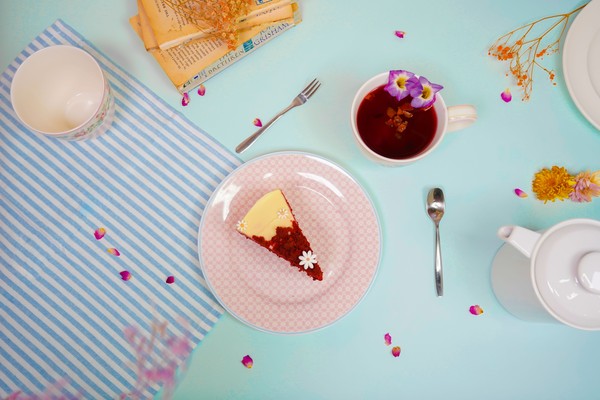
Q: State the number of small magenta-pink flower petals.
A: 14